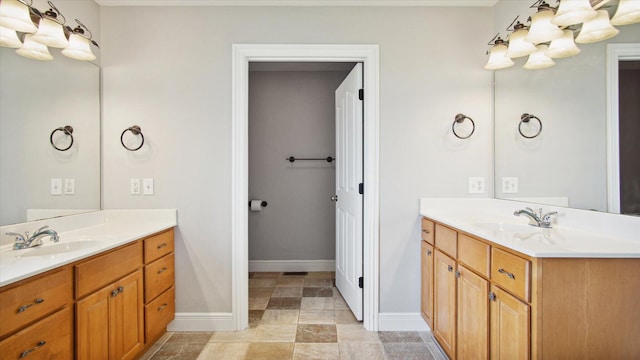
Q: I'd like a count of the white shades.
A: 13